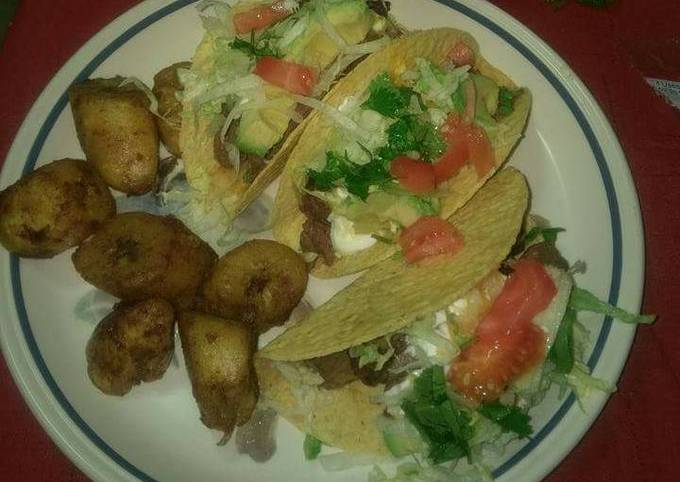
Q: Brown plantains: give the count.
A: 7